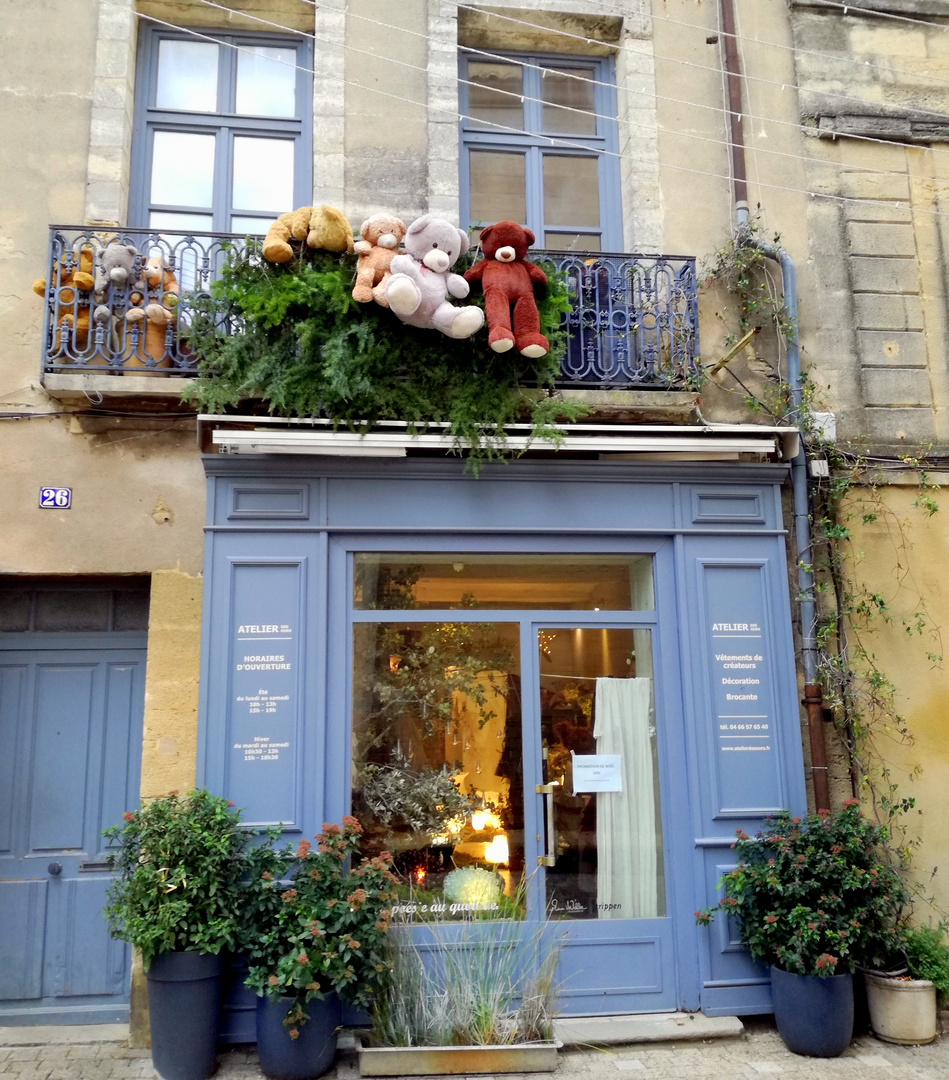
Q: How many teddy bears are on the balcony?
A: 7